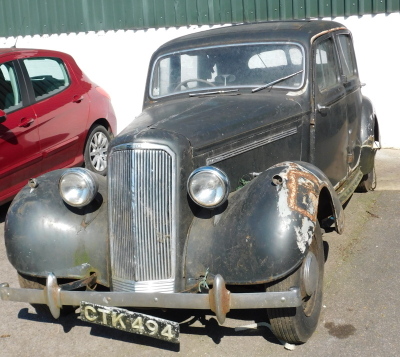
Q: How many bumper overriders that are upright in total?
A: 2